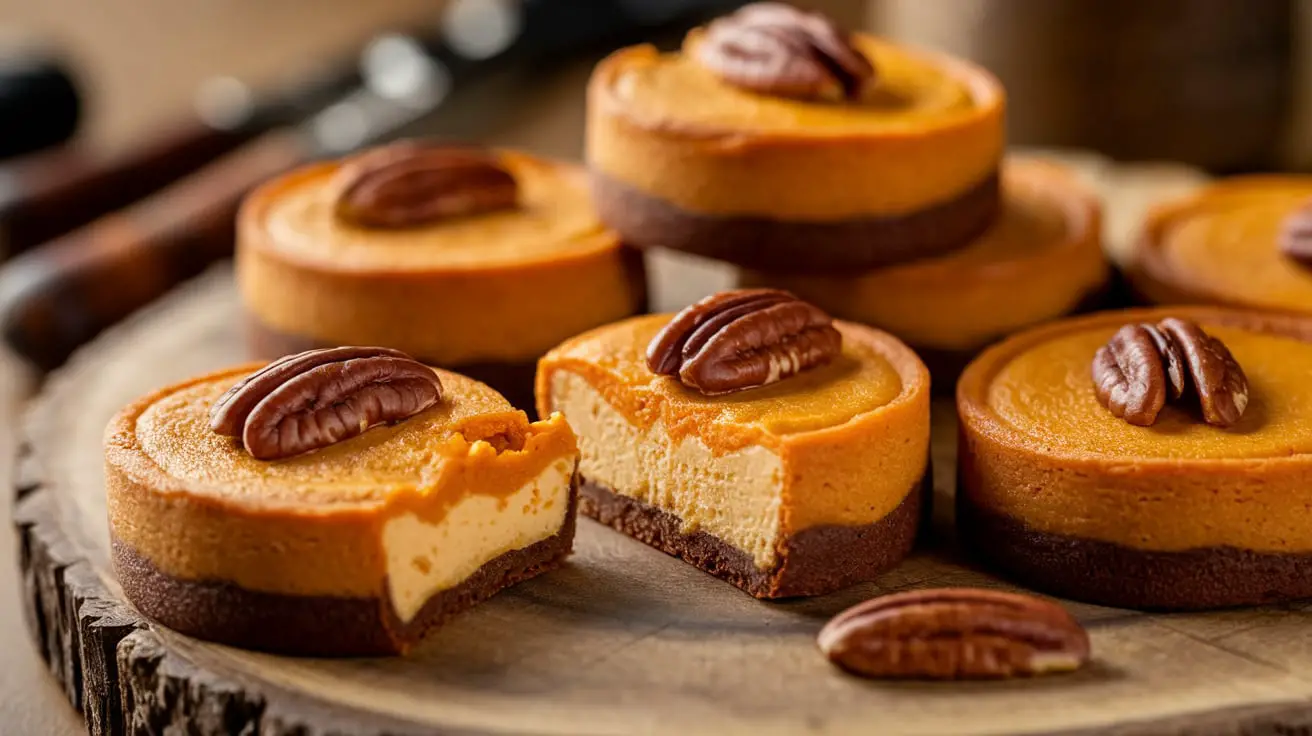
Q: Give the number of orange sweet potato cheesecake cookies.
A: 7